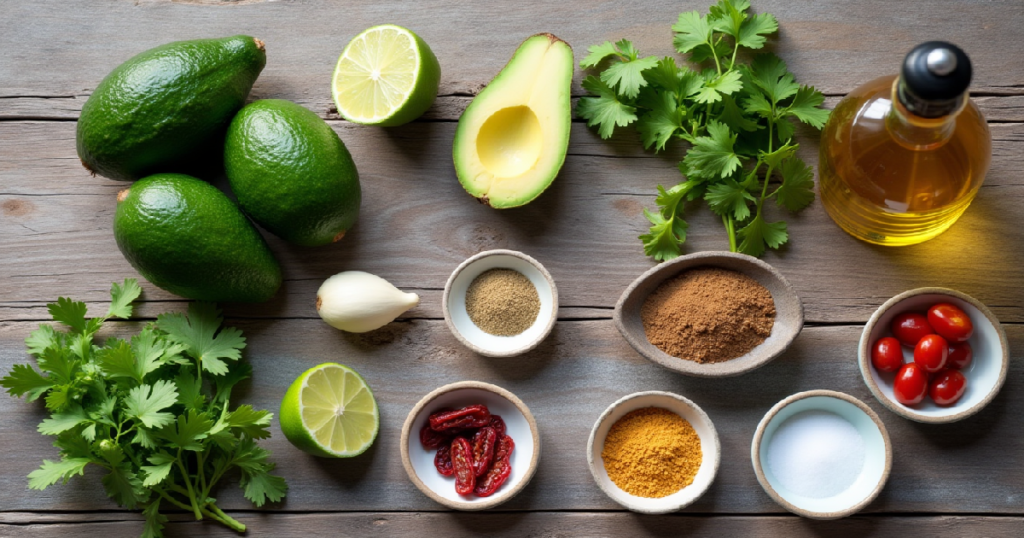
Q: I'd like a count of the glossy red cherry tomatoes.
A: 7